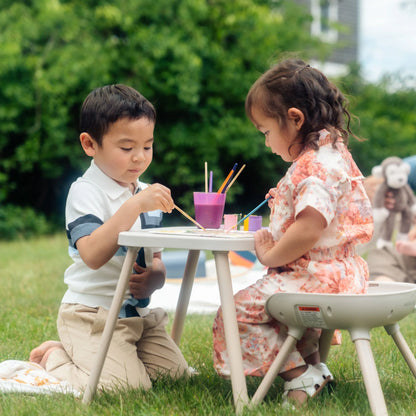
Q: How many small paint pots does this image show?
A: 4